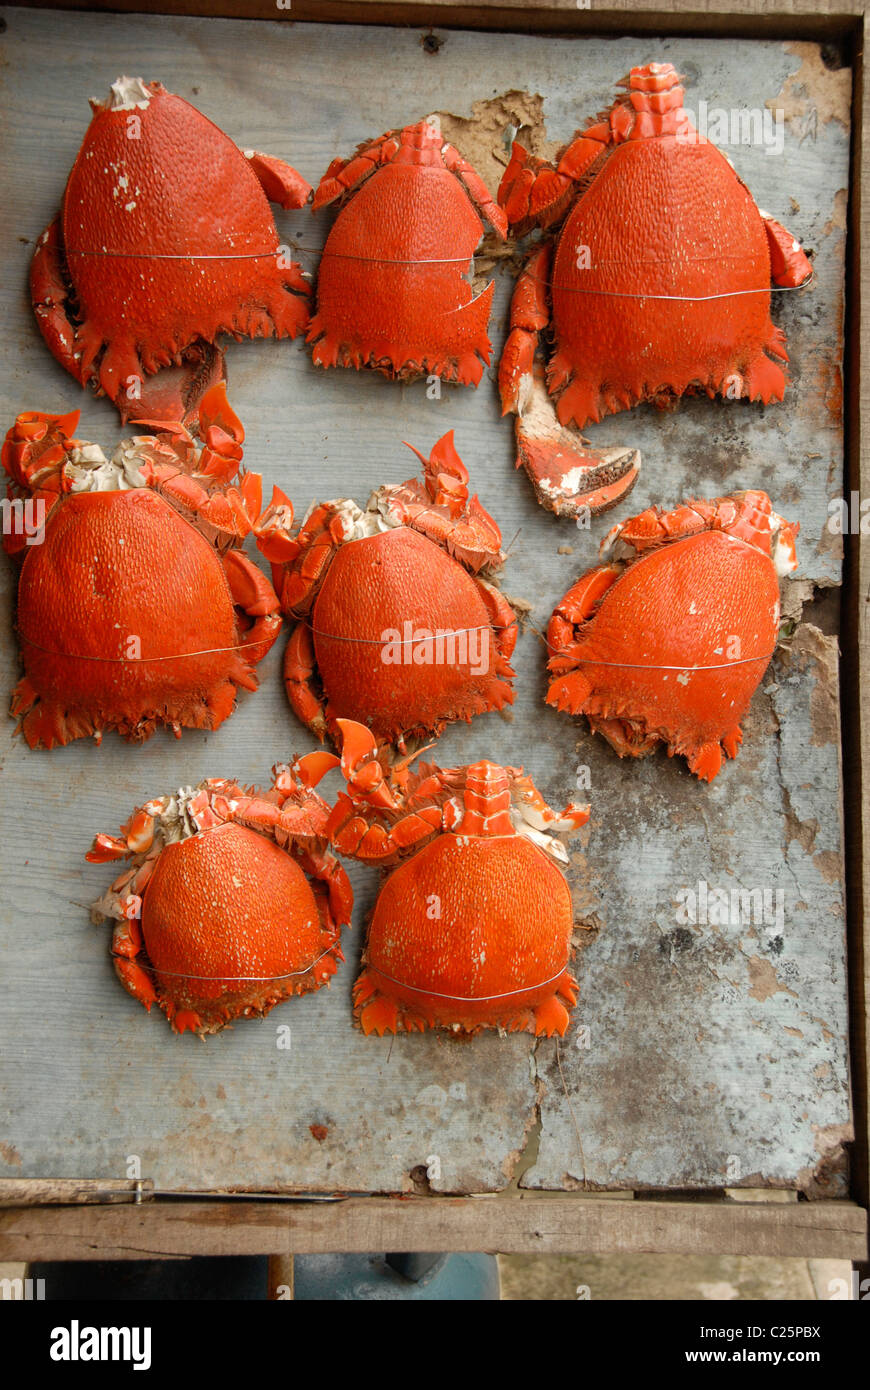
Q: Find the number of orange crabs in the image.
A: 8